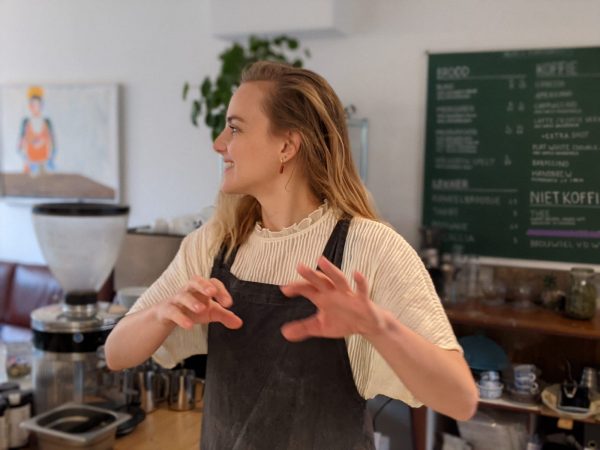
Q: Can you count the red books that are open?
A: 0